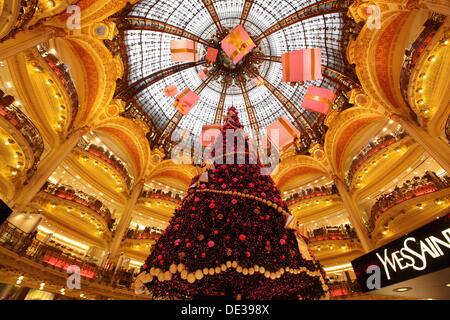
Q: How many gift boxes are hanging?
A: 11